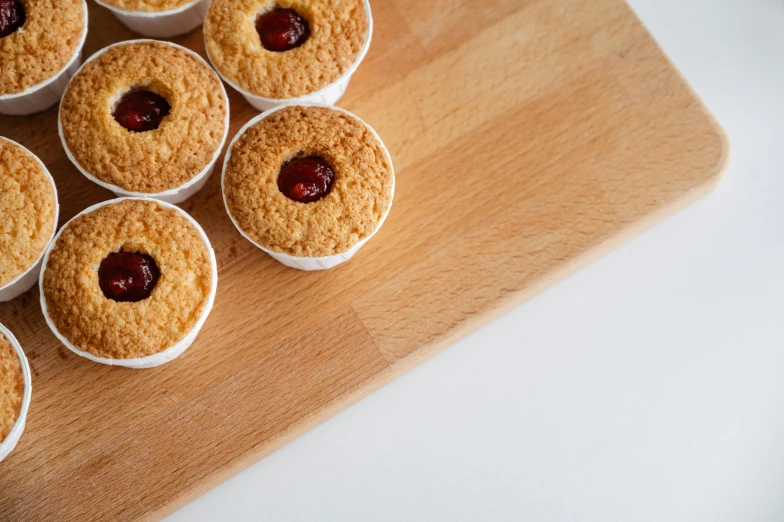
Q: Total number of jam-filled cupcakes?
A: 5